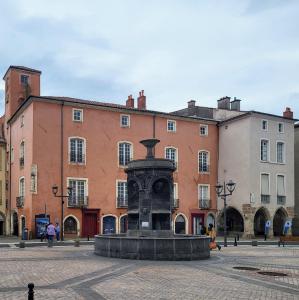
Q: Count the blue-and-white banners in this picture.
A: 2